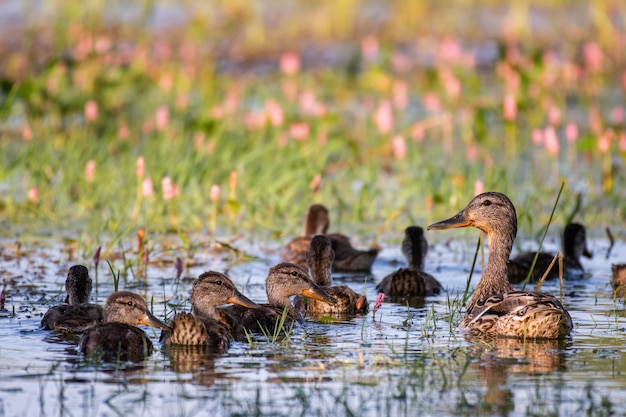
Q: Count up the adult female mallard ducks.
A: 1